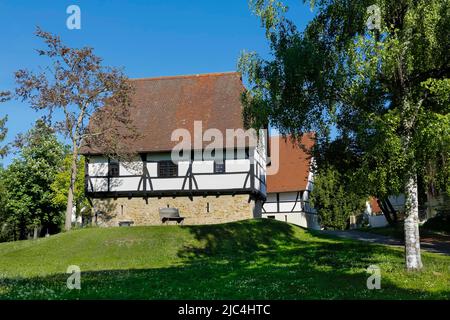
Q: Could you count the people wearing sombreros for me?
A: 0